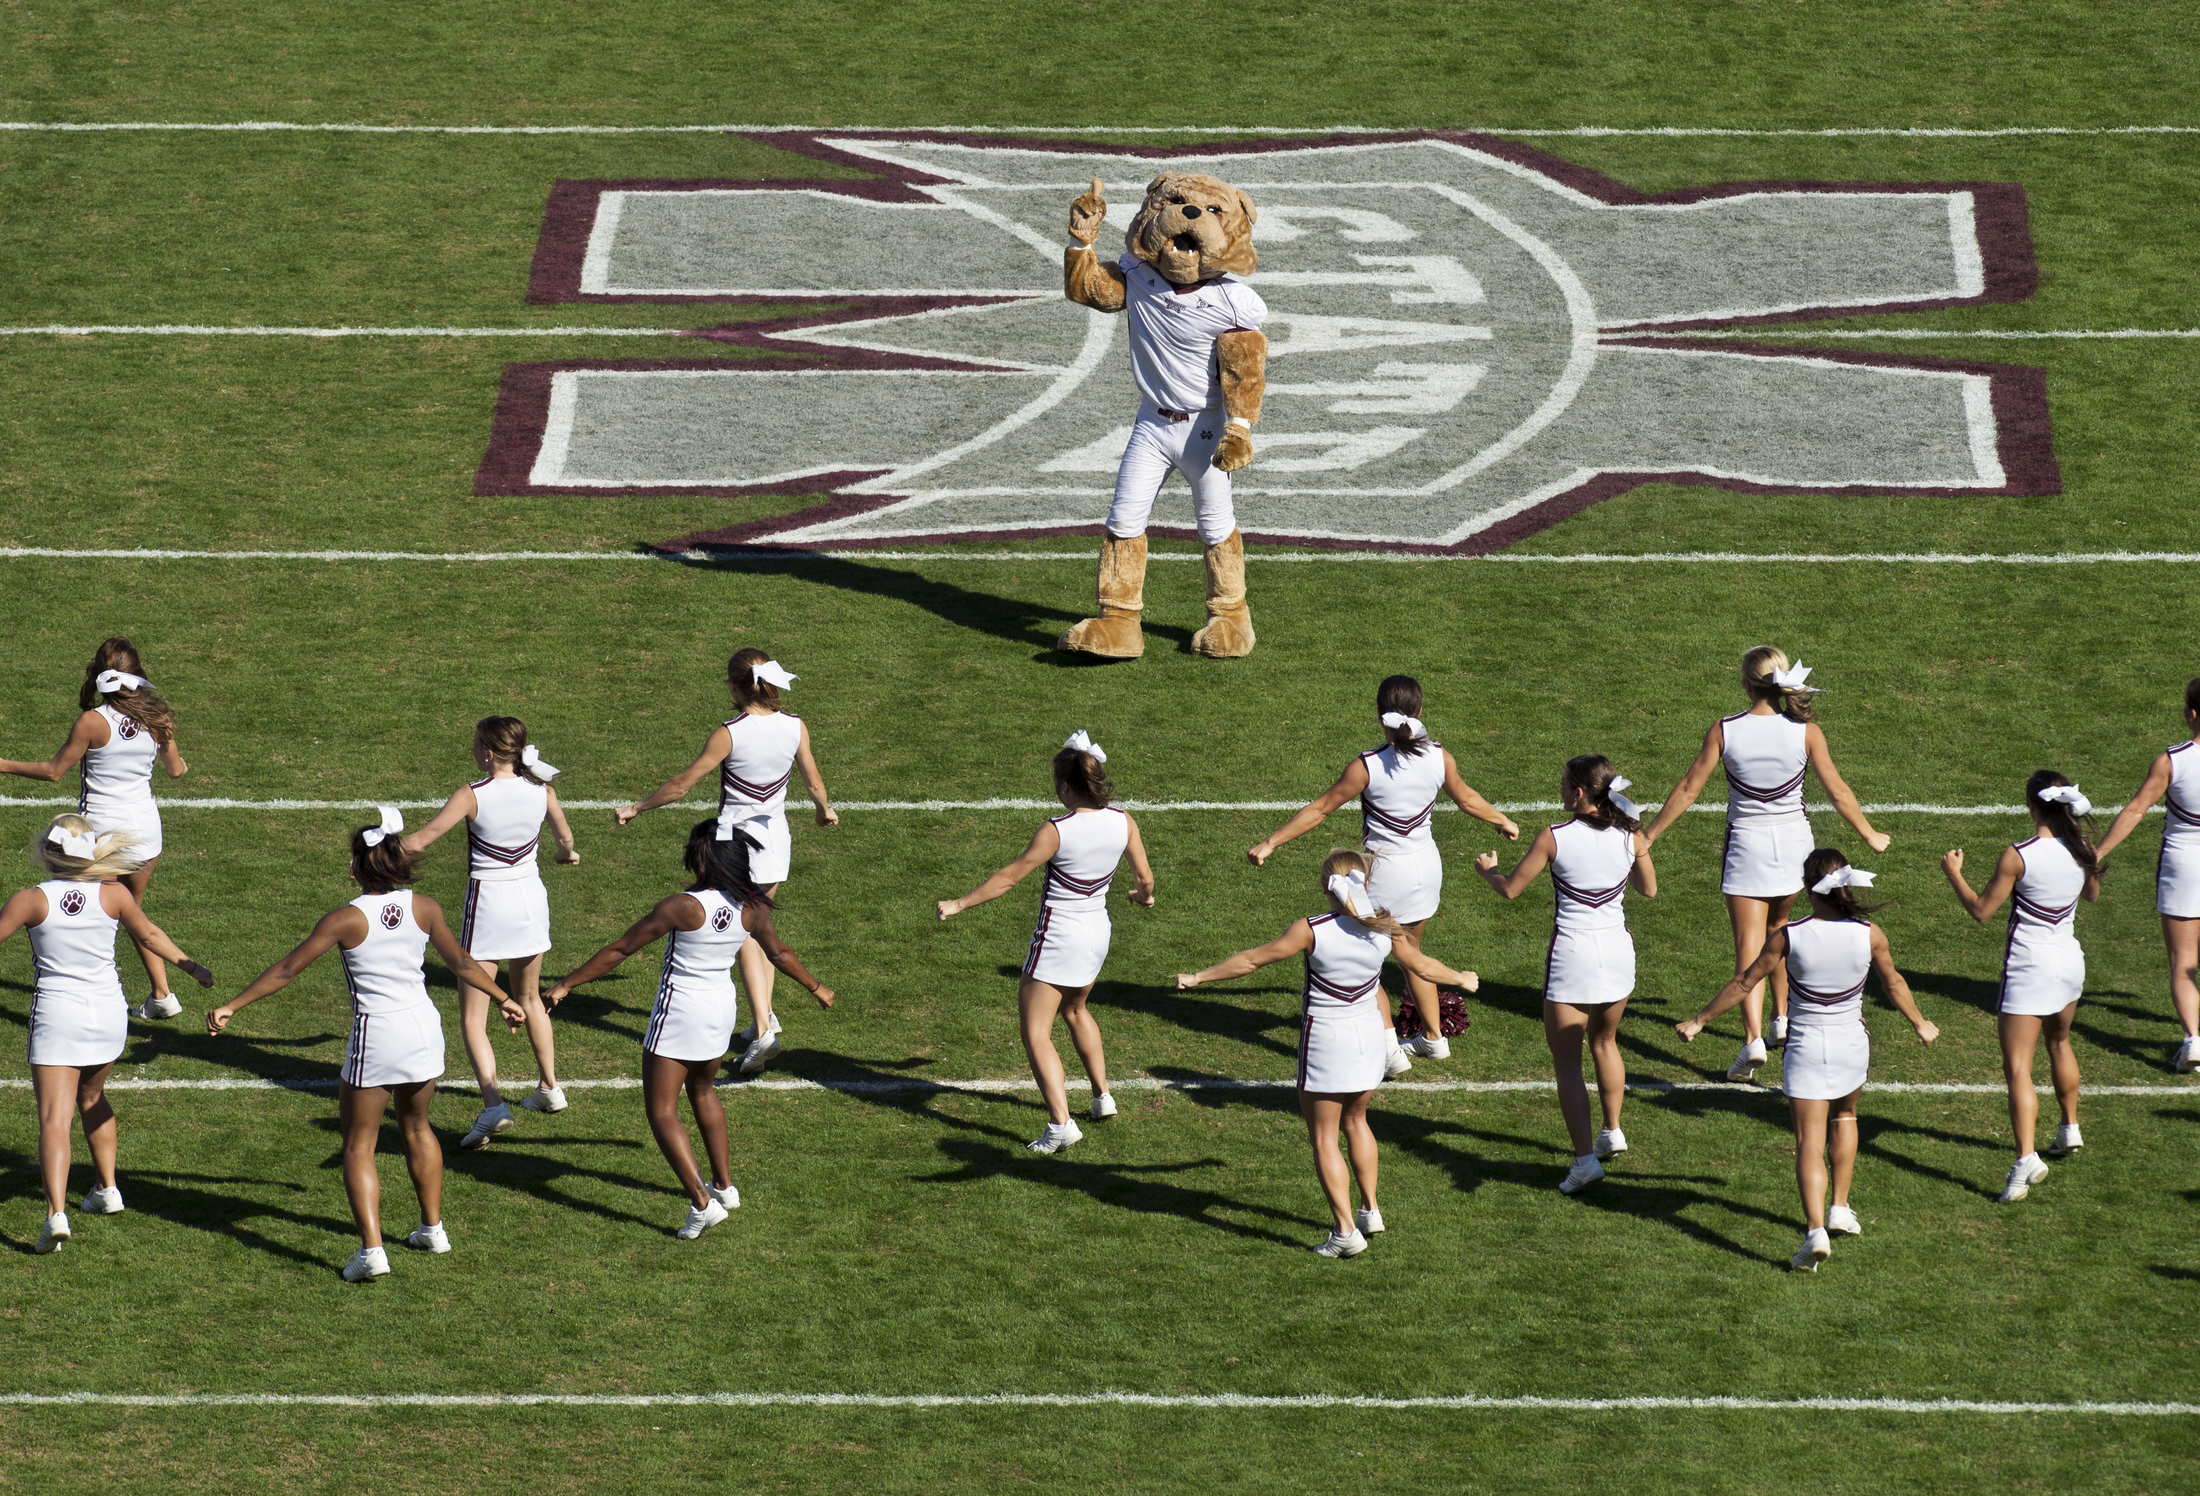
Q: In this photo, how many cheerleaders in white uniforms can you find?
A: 14